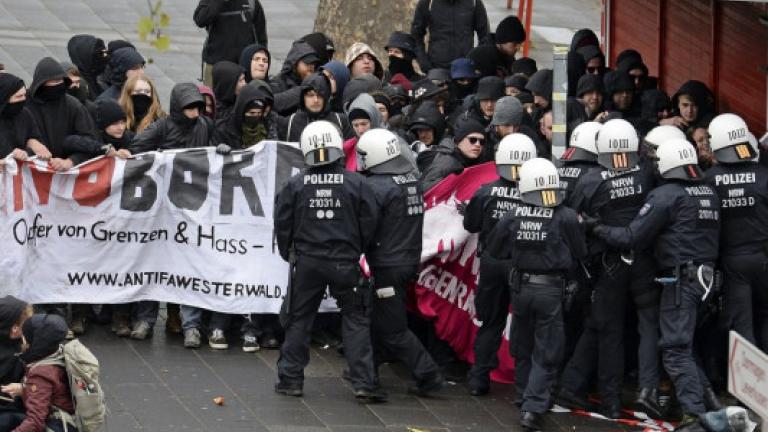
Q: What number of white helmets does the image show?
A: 9